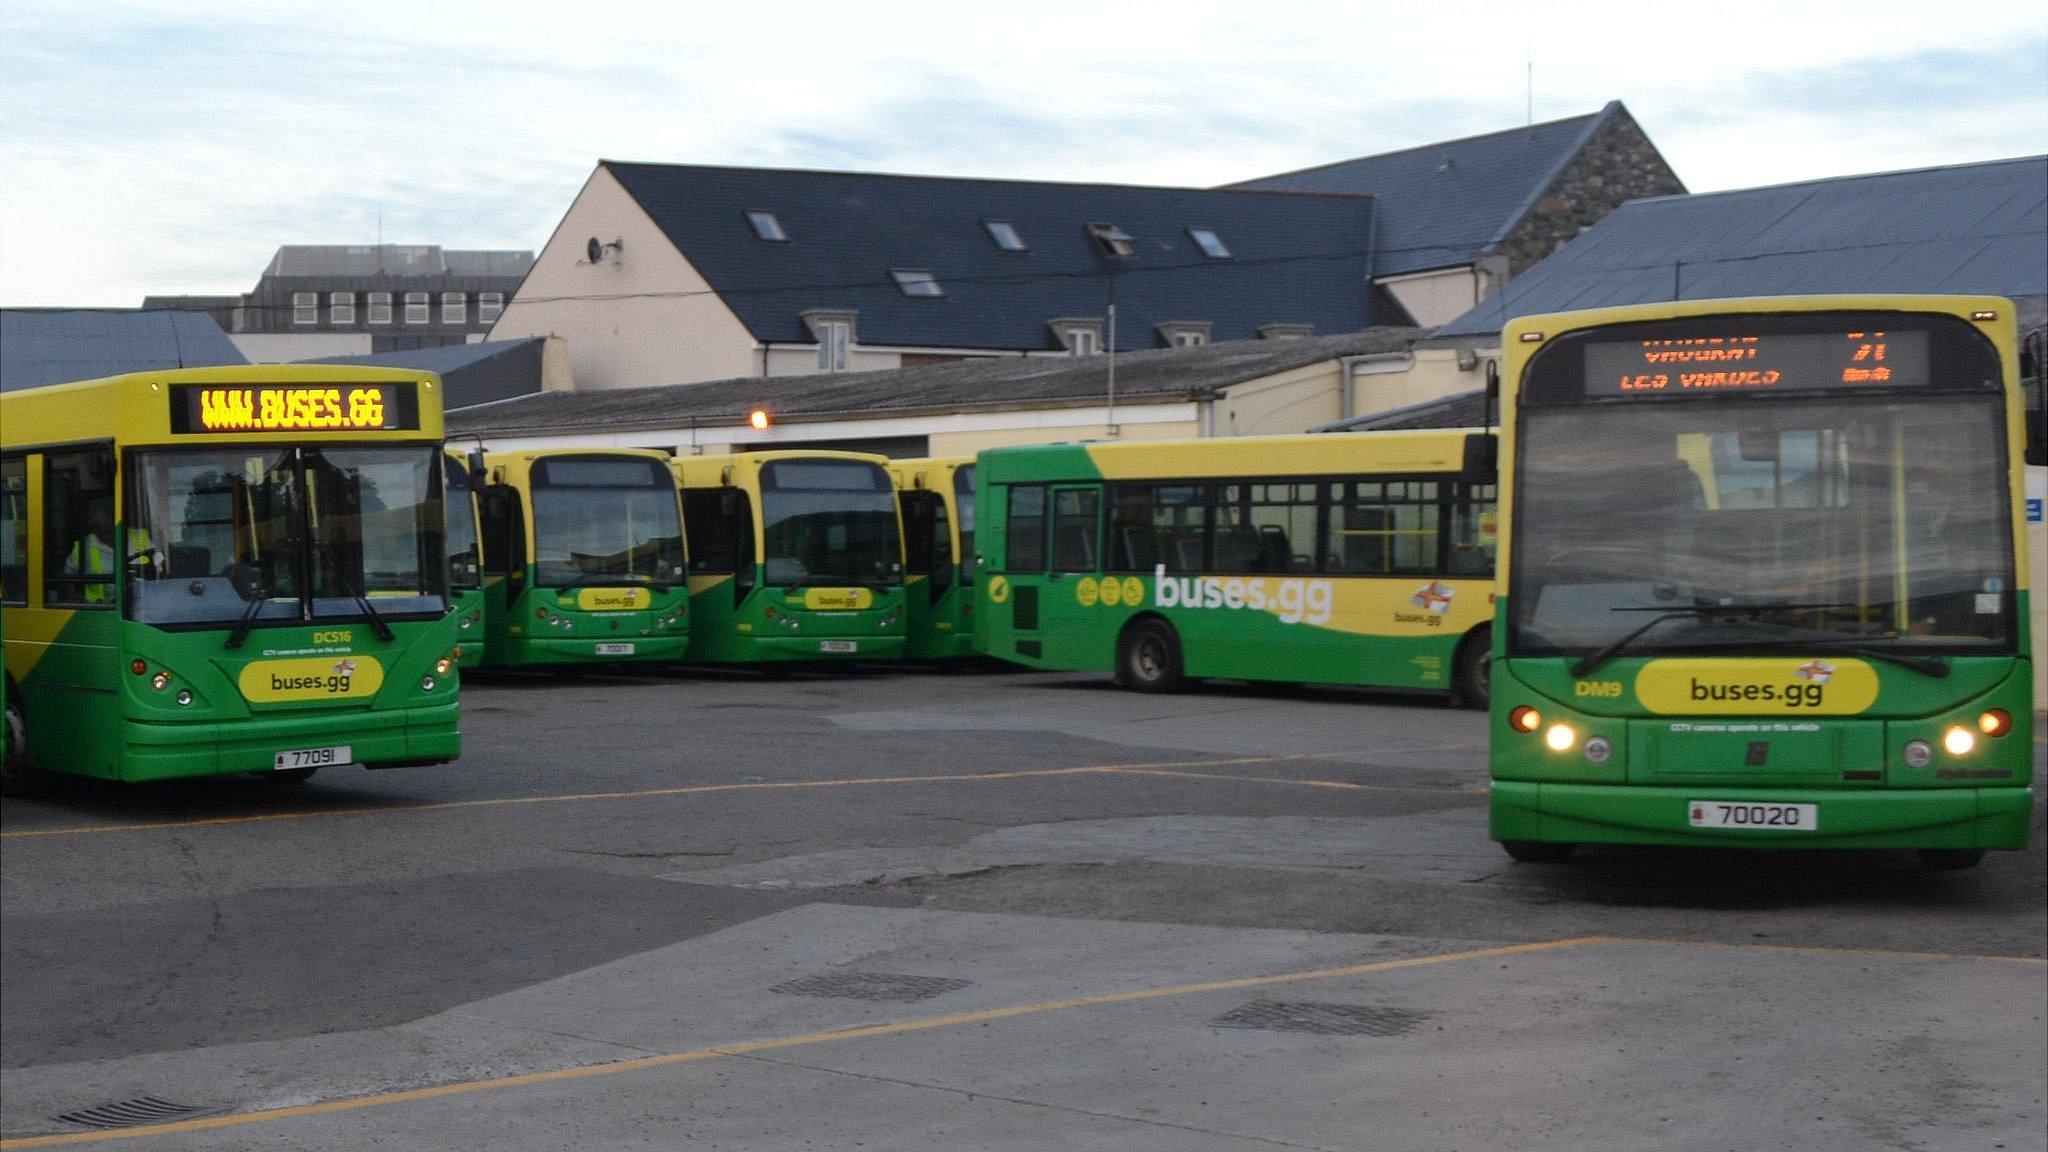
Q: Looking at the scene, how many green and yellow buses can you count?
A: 7